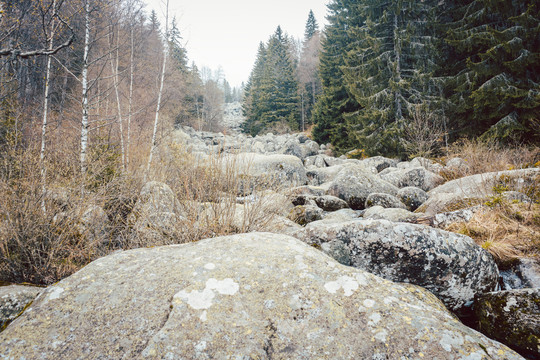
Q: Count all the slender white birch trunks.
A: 5